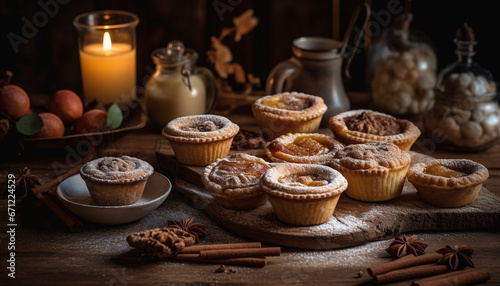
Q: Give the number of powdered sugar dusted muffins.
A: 9